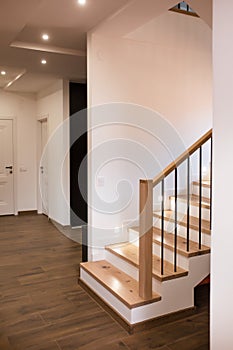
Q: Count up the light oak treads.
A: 6